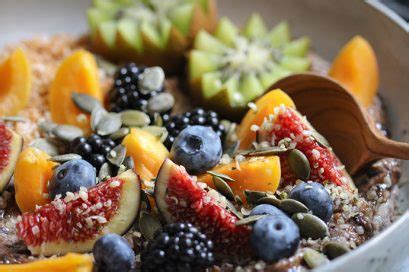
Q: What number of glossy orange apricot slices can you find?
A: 8